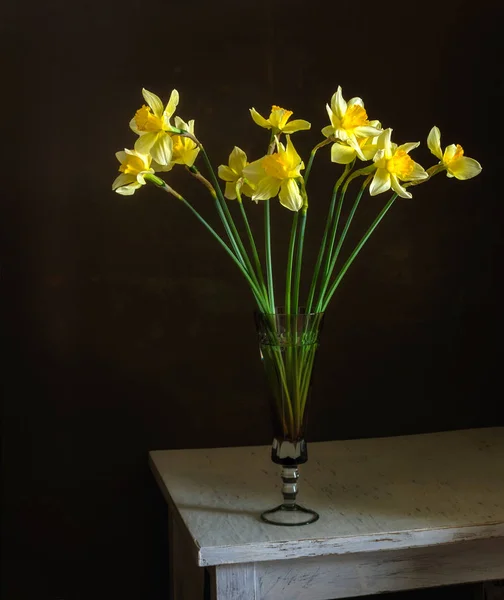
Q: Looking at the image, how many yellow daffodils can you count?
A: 10